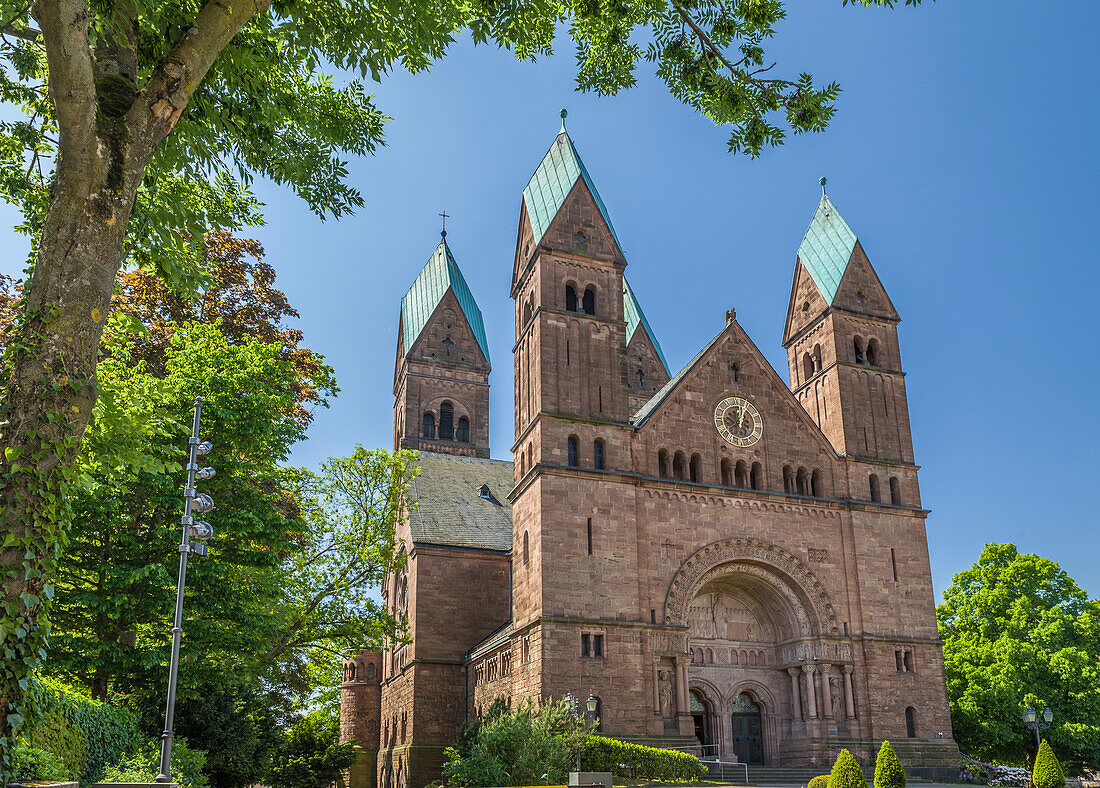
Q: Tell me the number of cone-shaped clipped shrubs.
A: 3